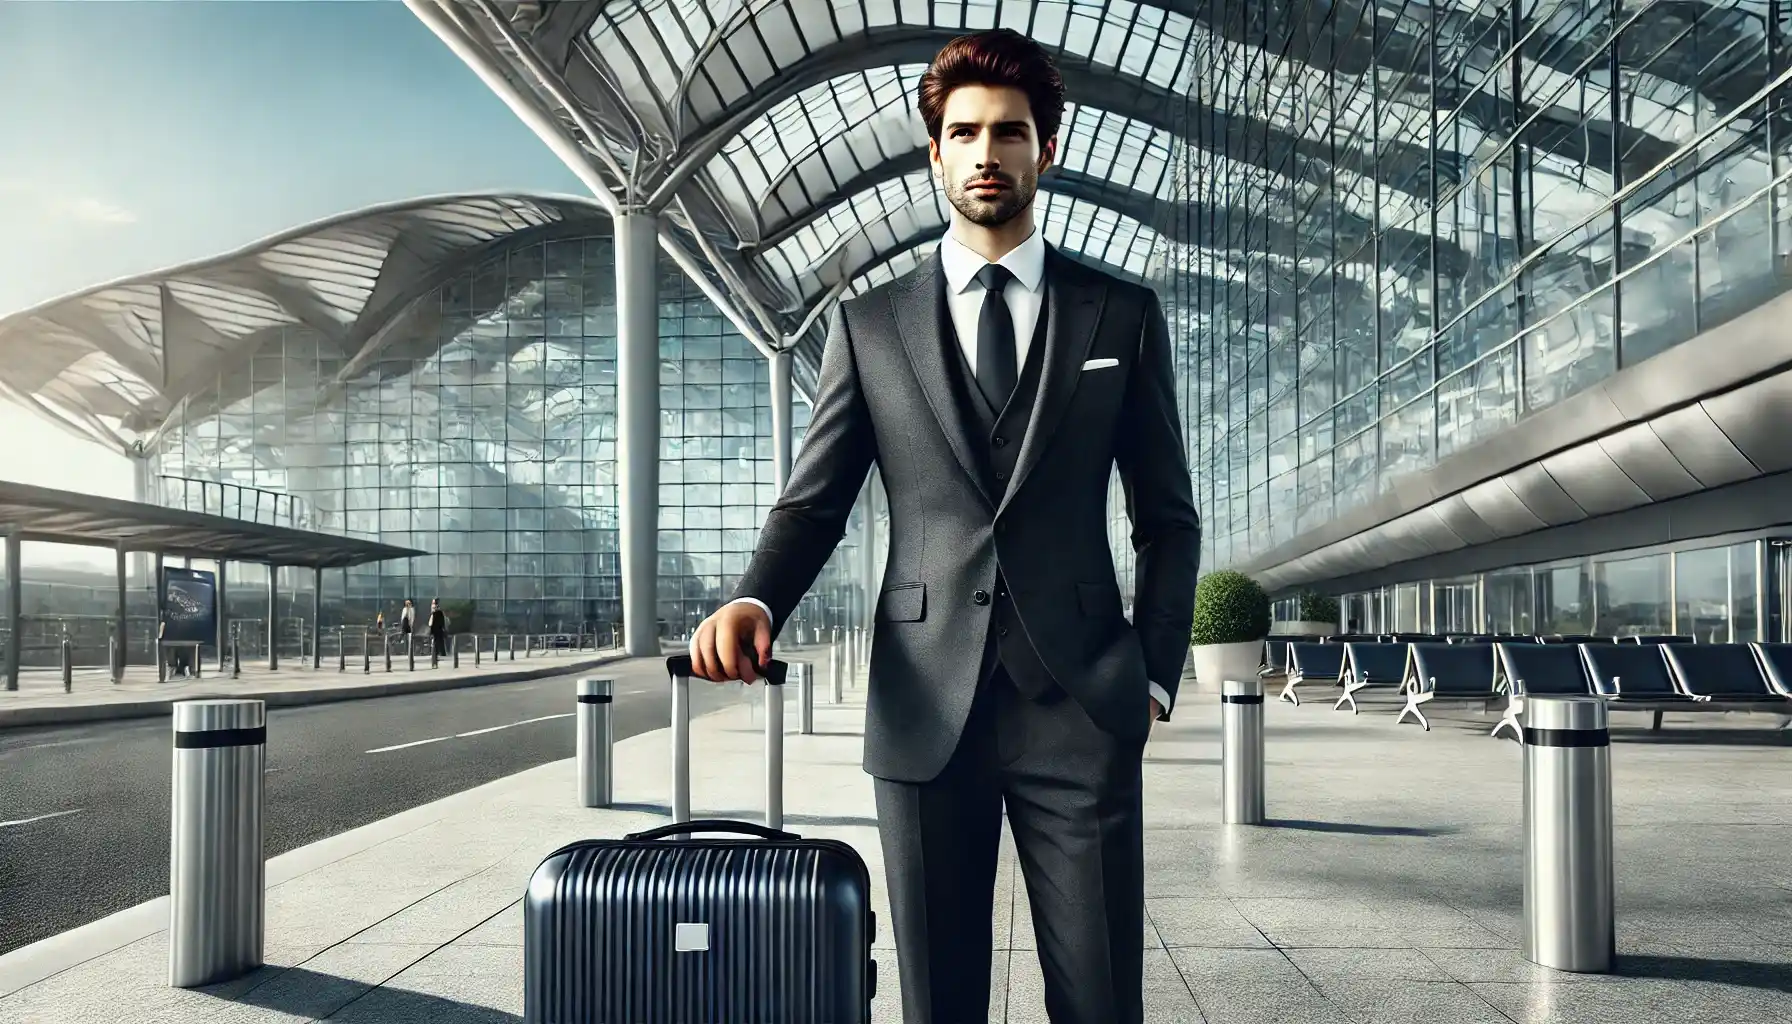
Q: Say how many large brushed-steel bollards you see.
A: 4